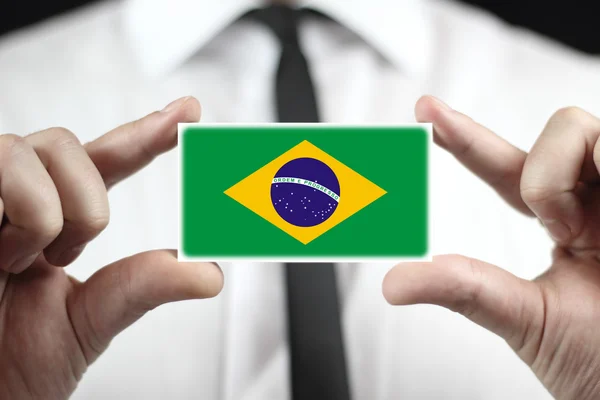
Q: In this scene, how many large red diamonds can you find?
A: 0